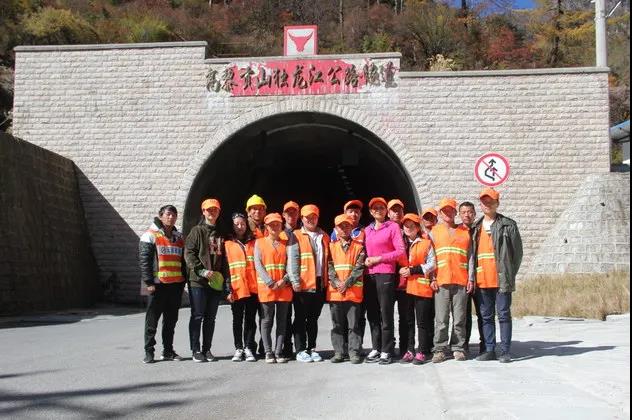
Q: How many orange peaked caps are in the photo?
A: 12